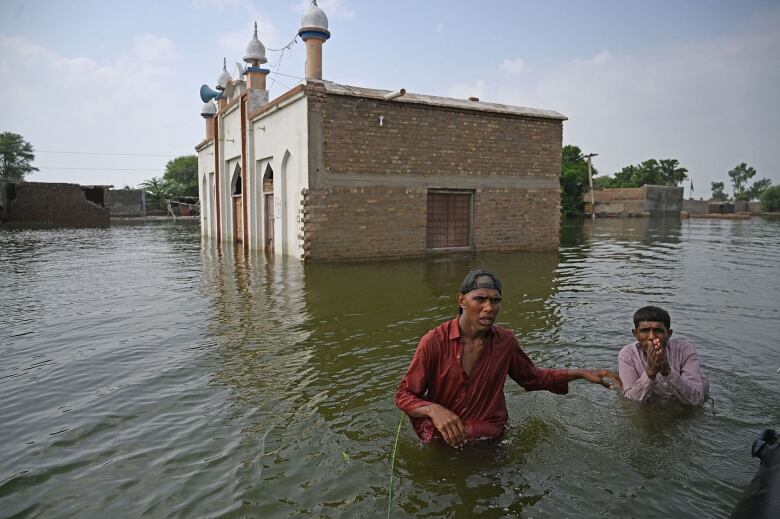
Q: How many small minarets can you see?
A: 4